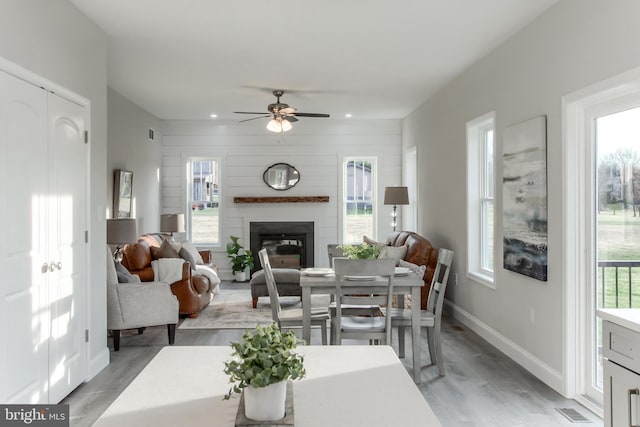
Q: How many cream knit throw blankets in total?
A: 1